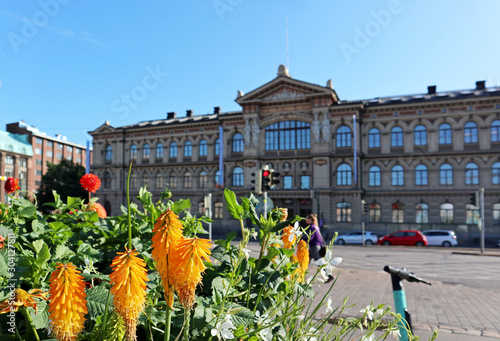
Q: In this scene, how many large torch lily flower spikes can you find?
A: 4